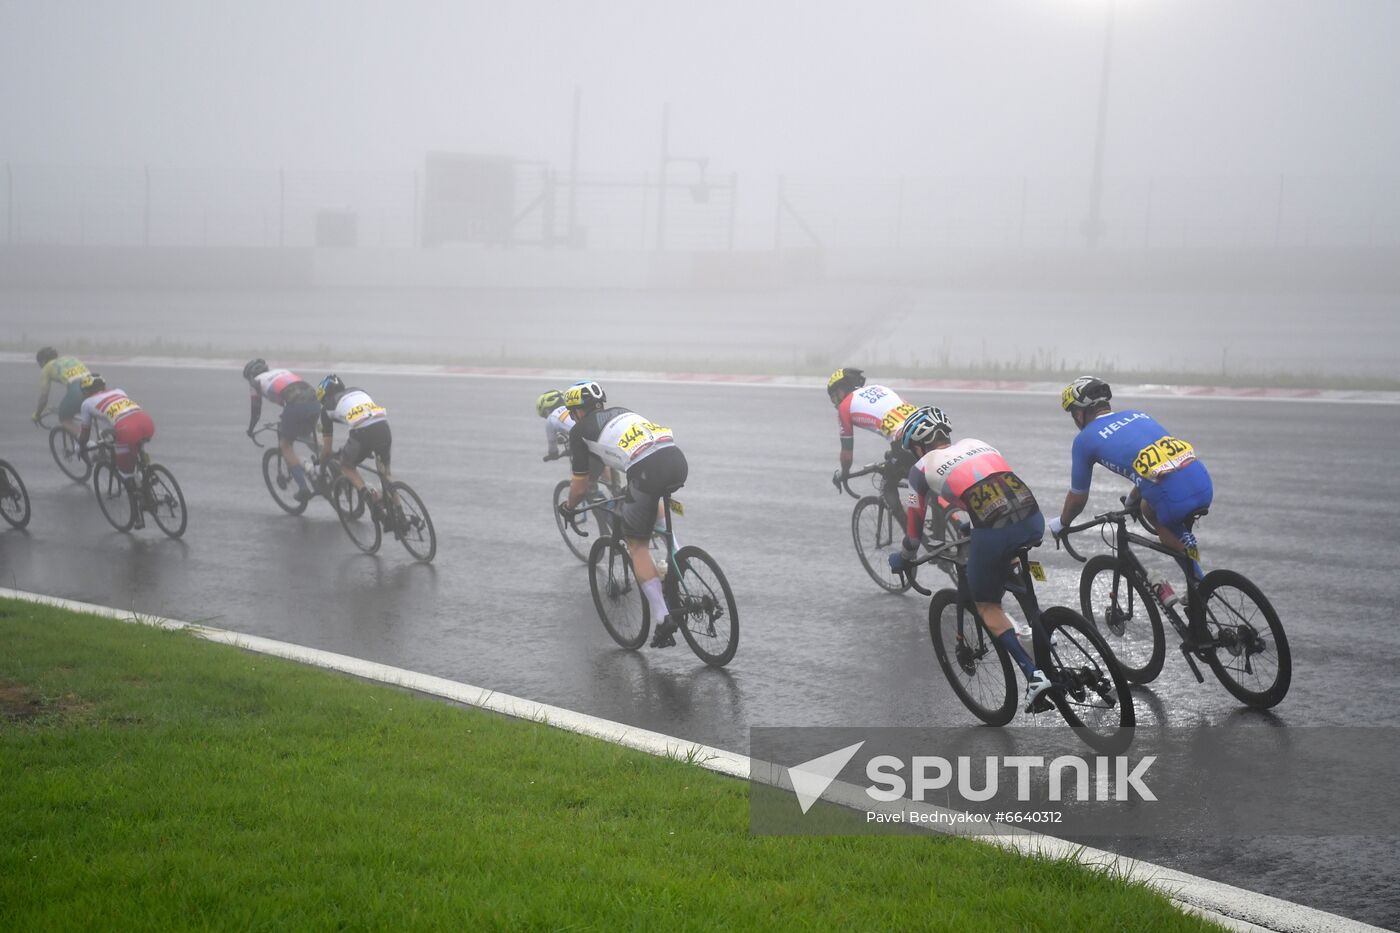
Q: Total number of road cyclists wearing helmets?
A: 9